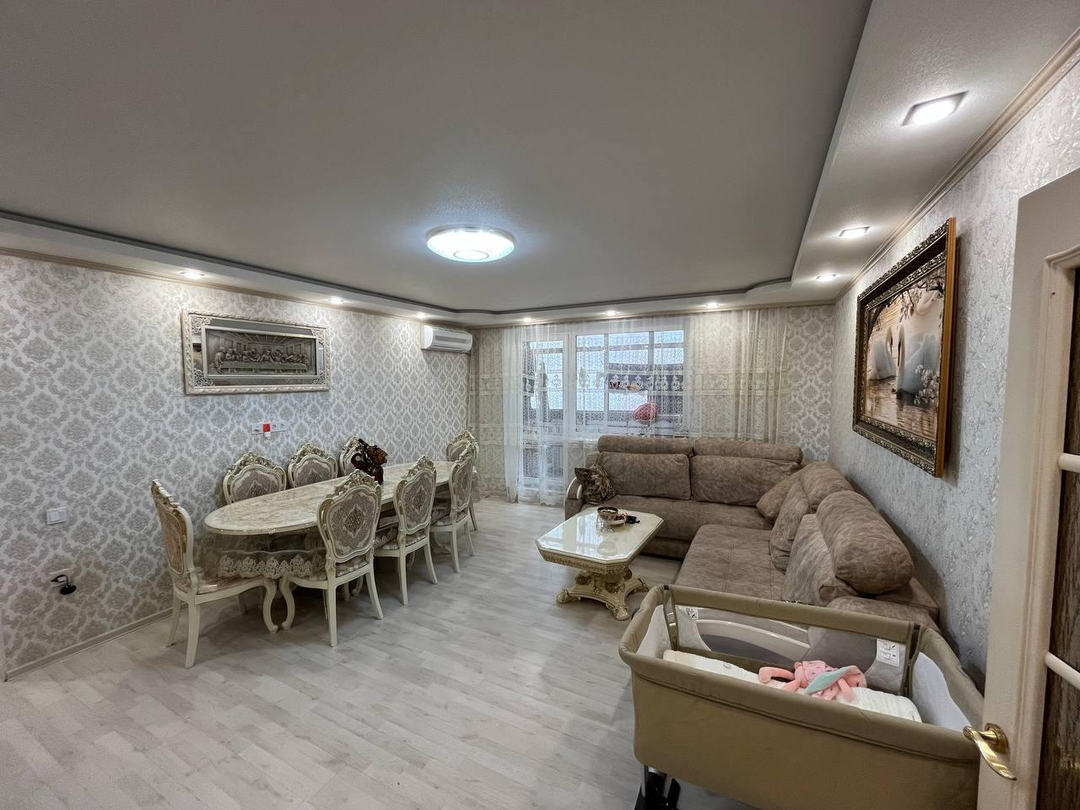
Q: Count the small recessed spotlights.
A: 9